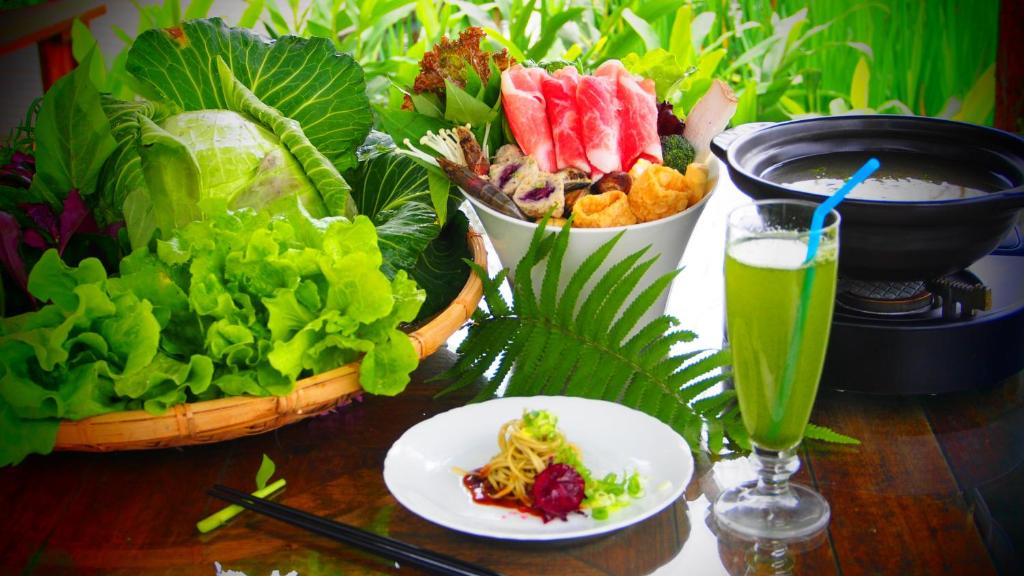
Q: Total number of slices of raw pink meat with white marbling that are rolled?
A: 4